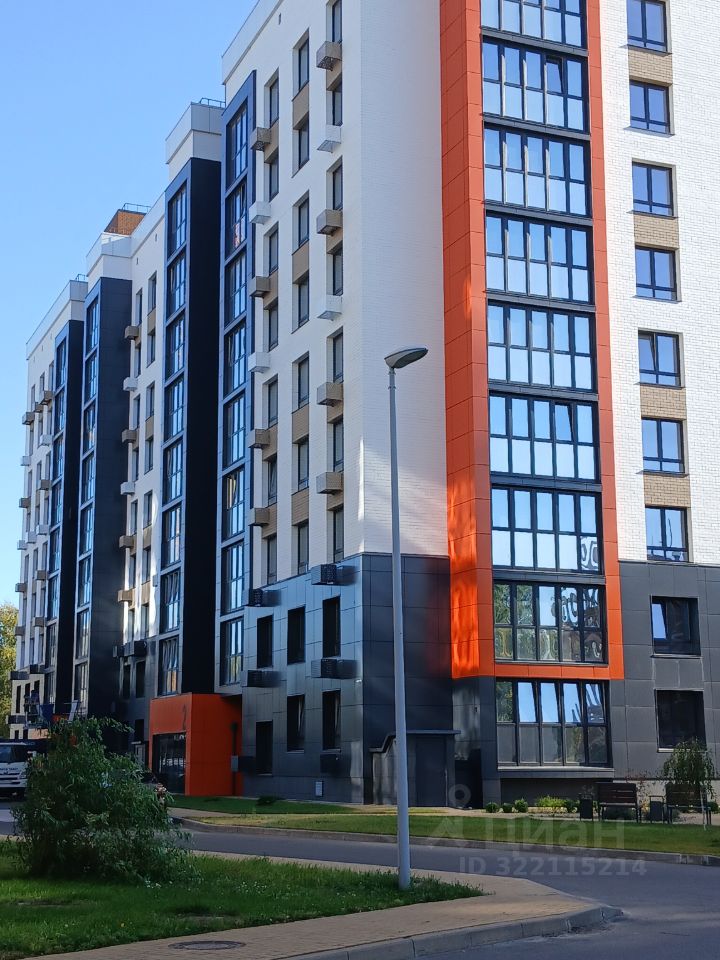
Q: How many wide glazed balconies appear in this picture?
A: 9